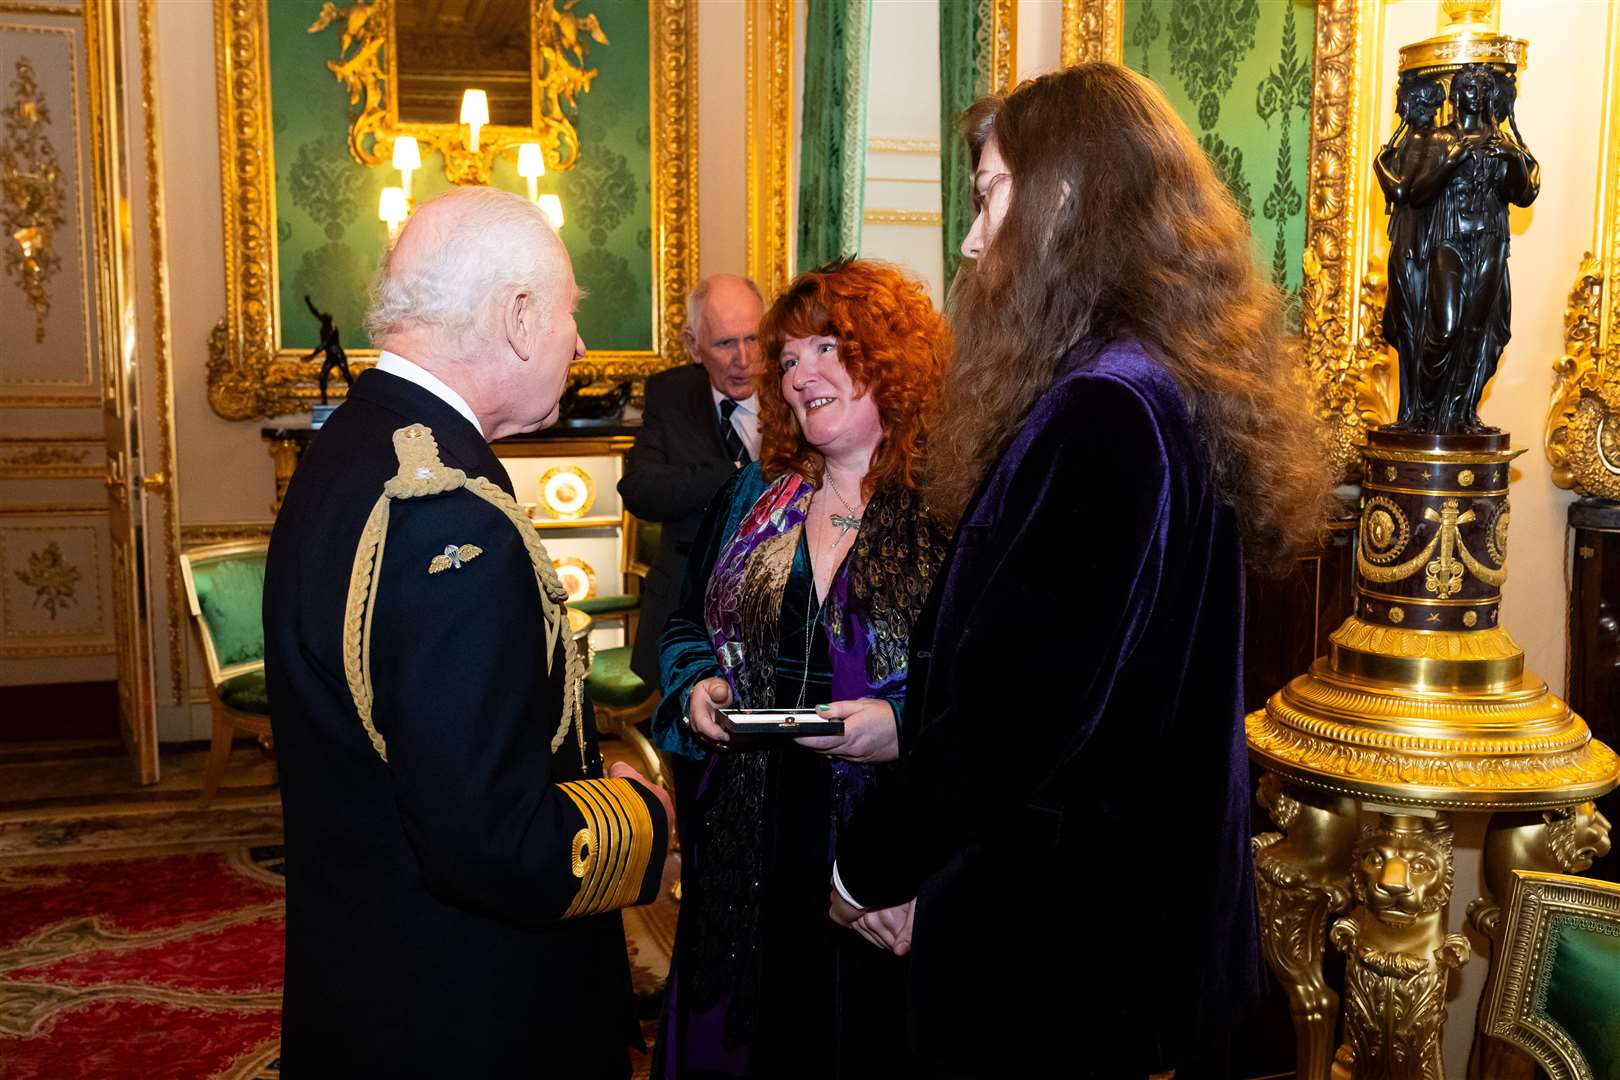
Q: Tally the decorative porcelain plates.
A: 2